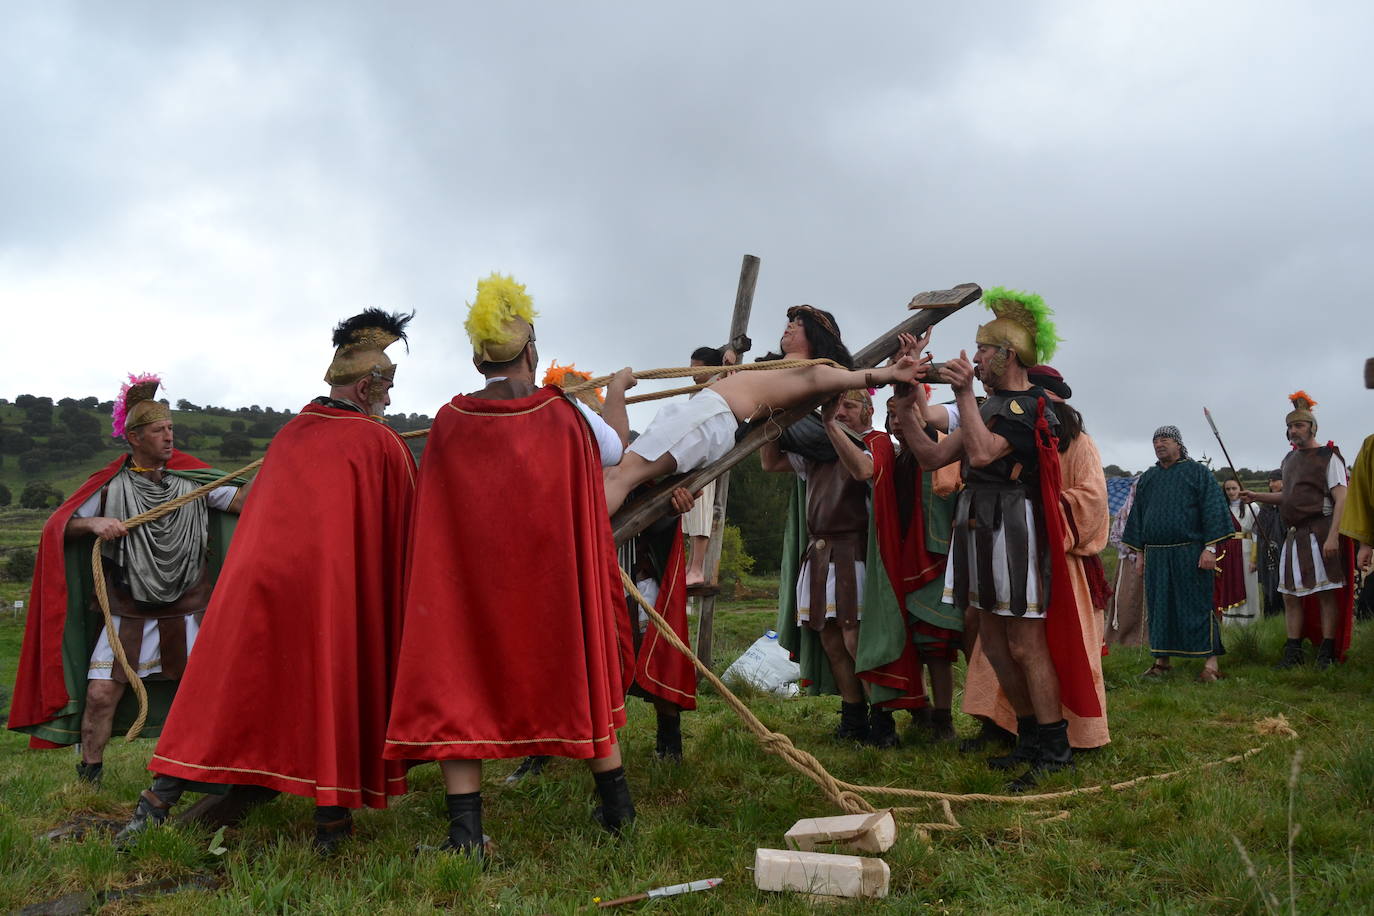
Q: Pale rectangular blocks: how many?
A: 2